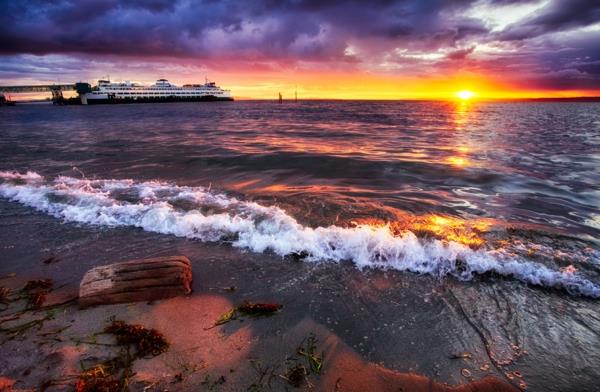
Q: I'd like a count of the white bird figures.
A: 0